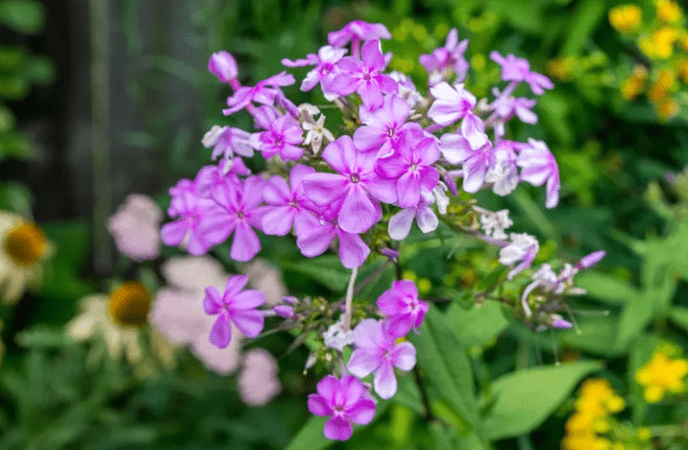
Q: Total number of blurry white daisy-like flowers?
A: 2